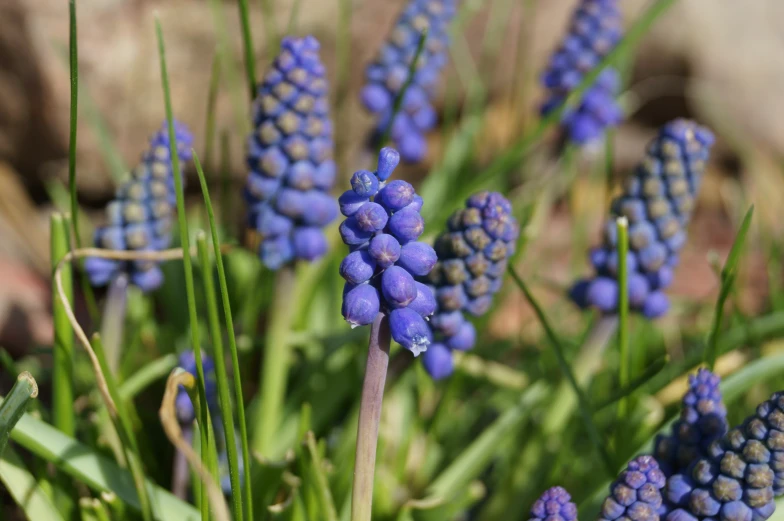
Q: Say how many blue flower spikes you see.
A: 12